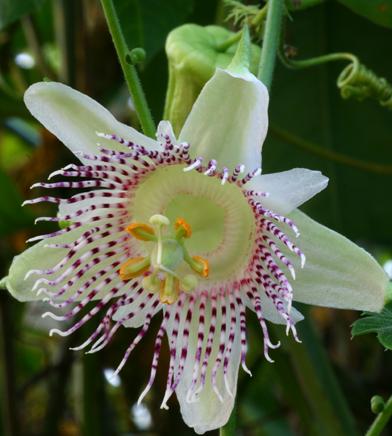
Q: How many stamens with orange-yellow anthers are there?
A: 5